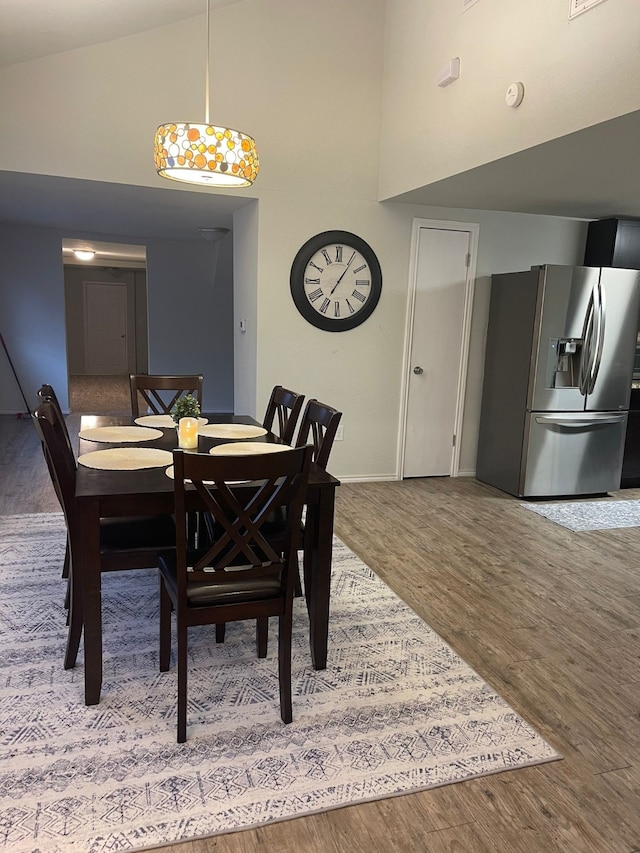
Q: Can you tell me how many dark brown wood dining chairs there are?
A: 6